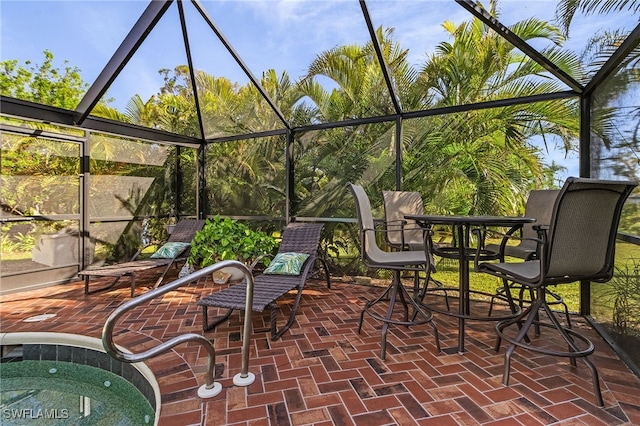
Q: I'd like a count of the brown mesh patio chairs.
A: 4